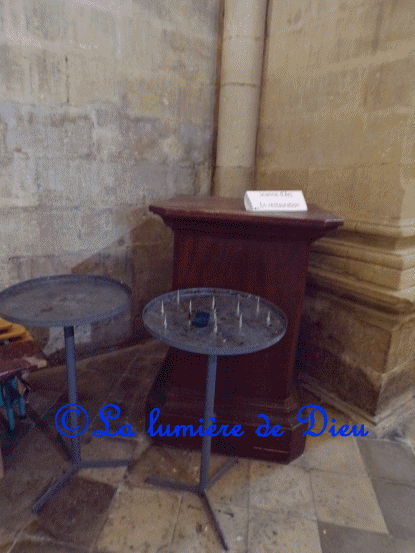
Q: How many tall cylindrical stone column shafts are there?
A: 1